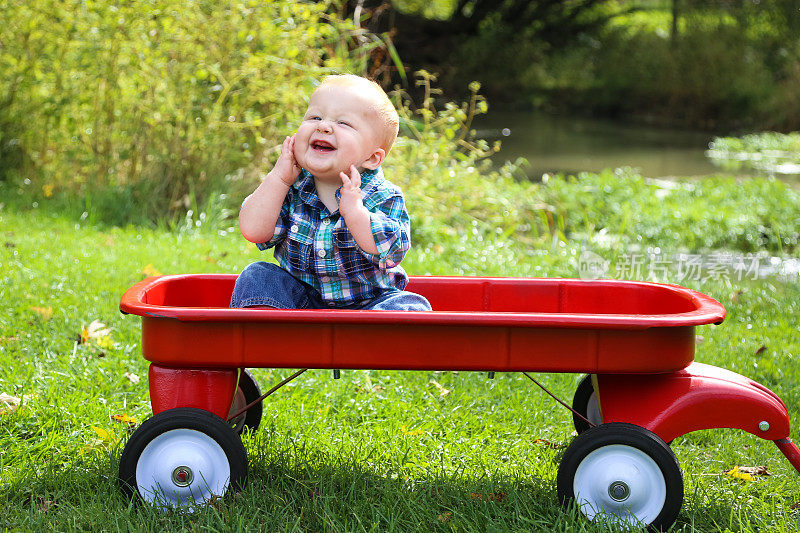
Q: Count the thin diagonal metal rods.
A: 2